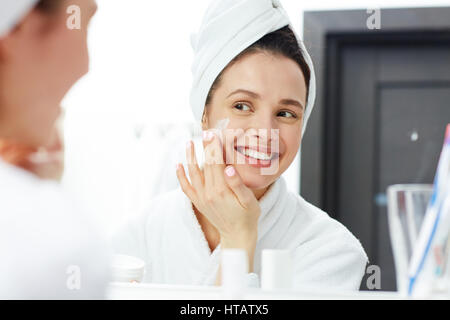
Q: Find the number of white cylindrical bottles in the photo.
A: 2